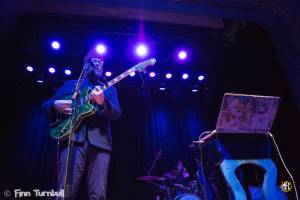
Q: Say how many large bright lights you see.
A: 4